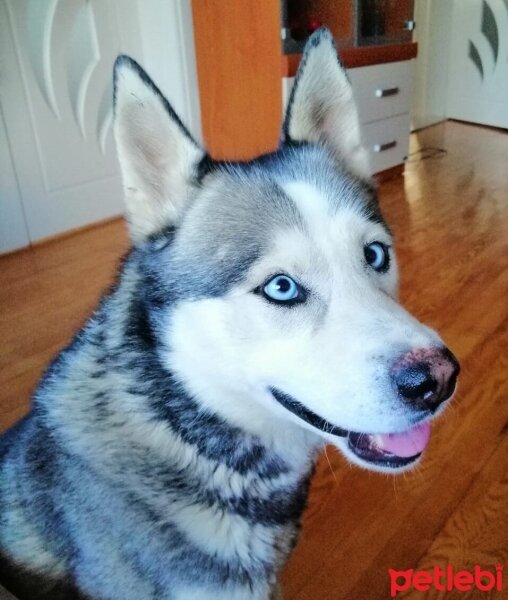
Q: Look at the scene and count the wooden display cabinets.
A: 1